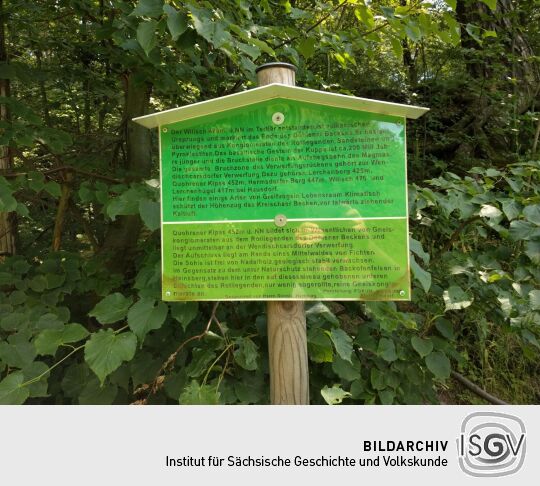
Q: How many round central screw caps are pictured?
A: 2